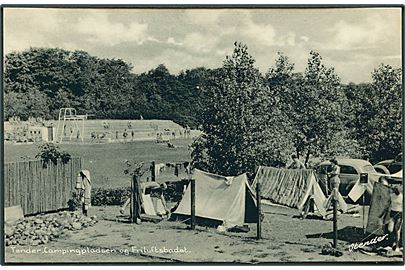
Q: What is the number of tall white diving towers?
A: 1